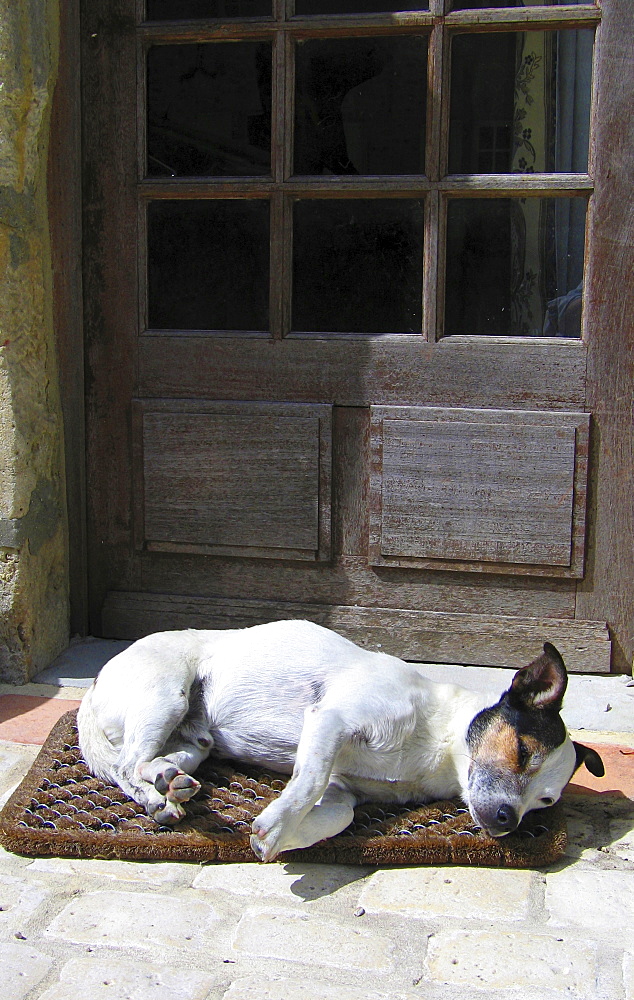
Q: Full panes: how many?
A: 6